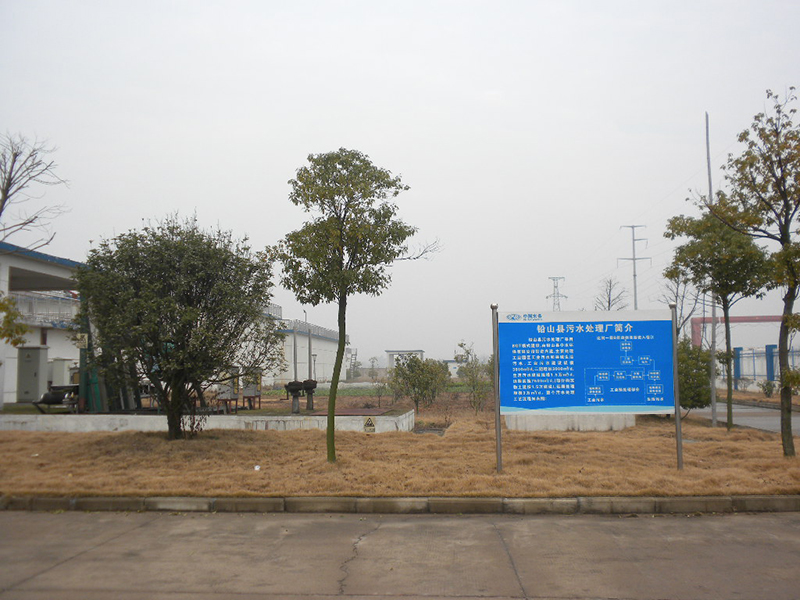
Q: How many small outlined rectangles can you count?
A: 9